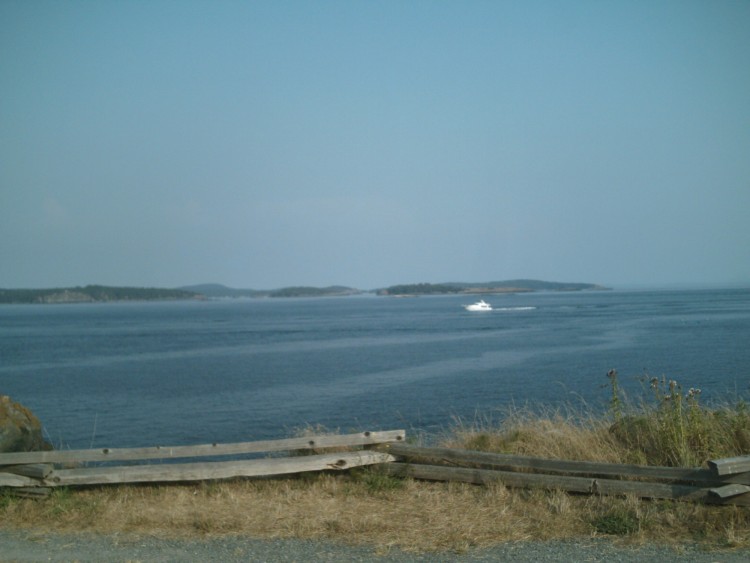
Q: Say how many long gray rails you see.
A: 4